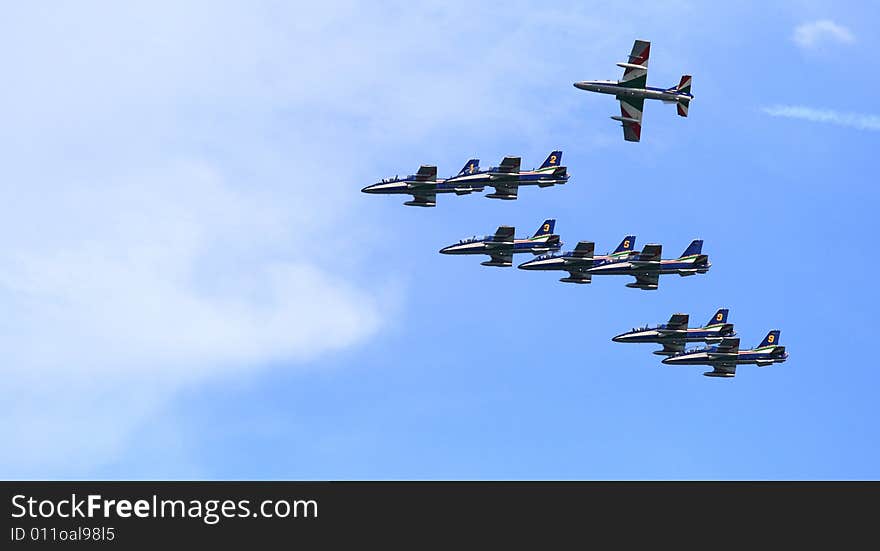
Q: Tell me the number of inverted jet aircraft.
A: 1